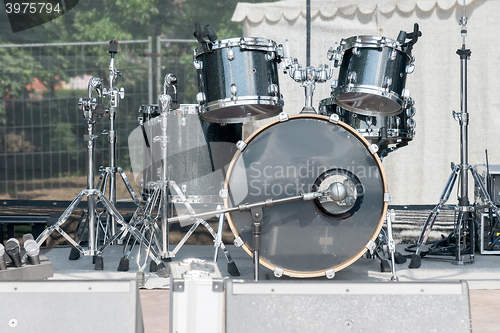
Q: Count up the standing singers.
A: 0